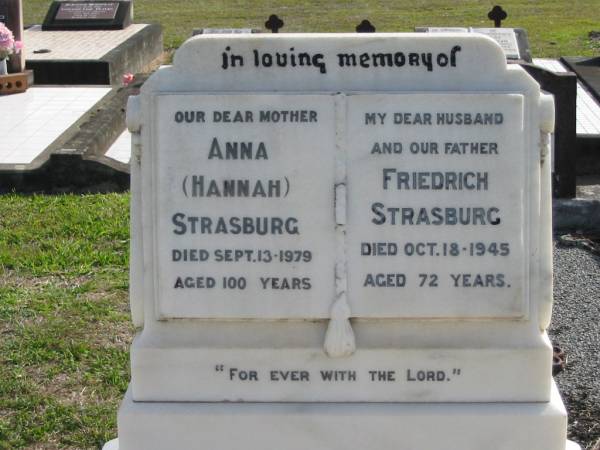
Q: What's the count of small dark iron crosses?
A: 3